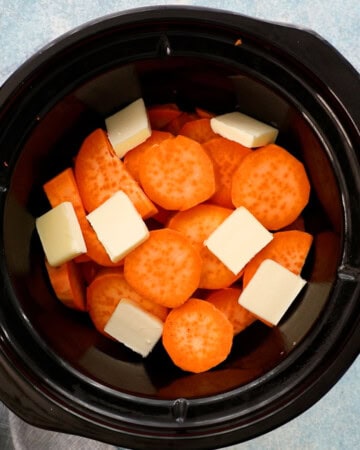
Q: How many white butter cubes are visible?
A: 7